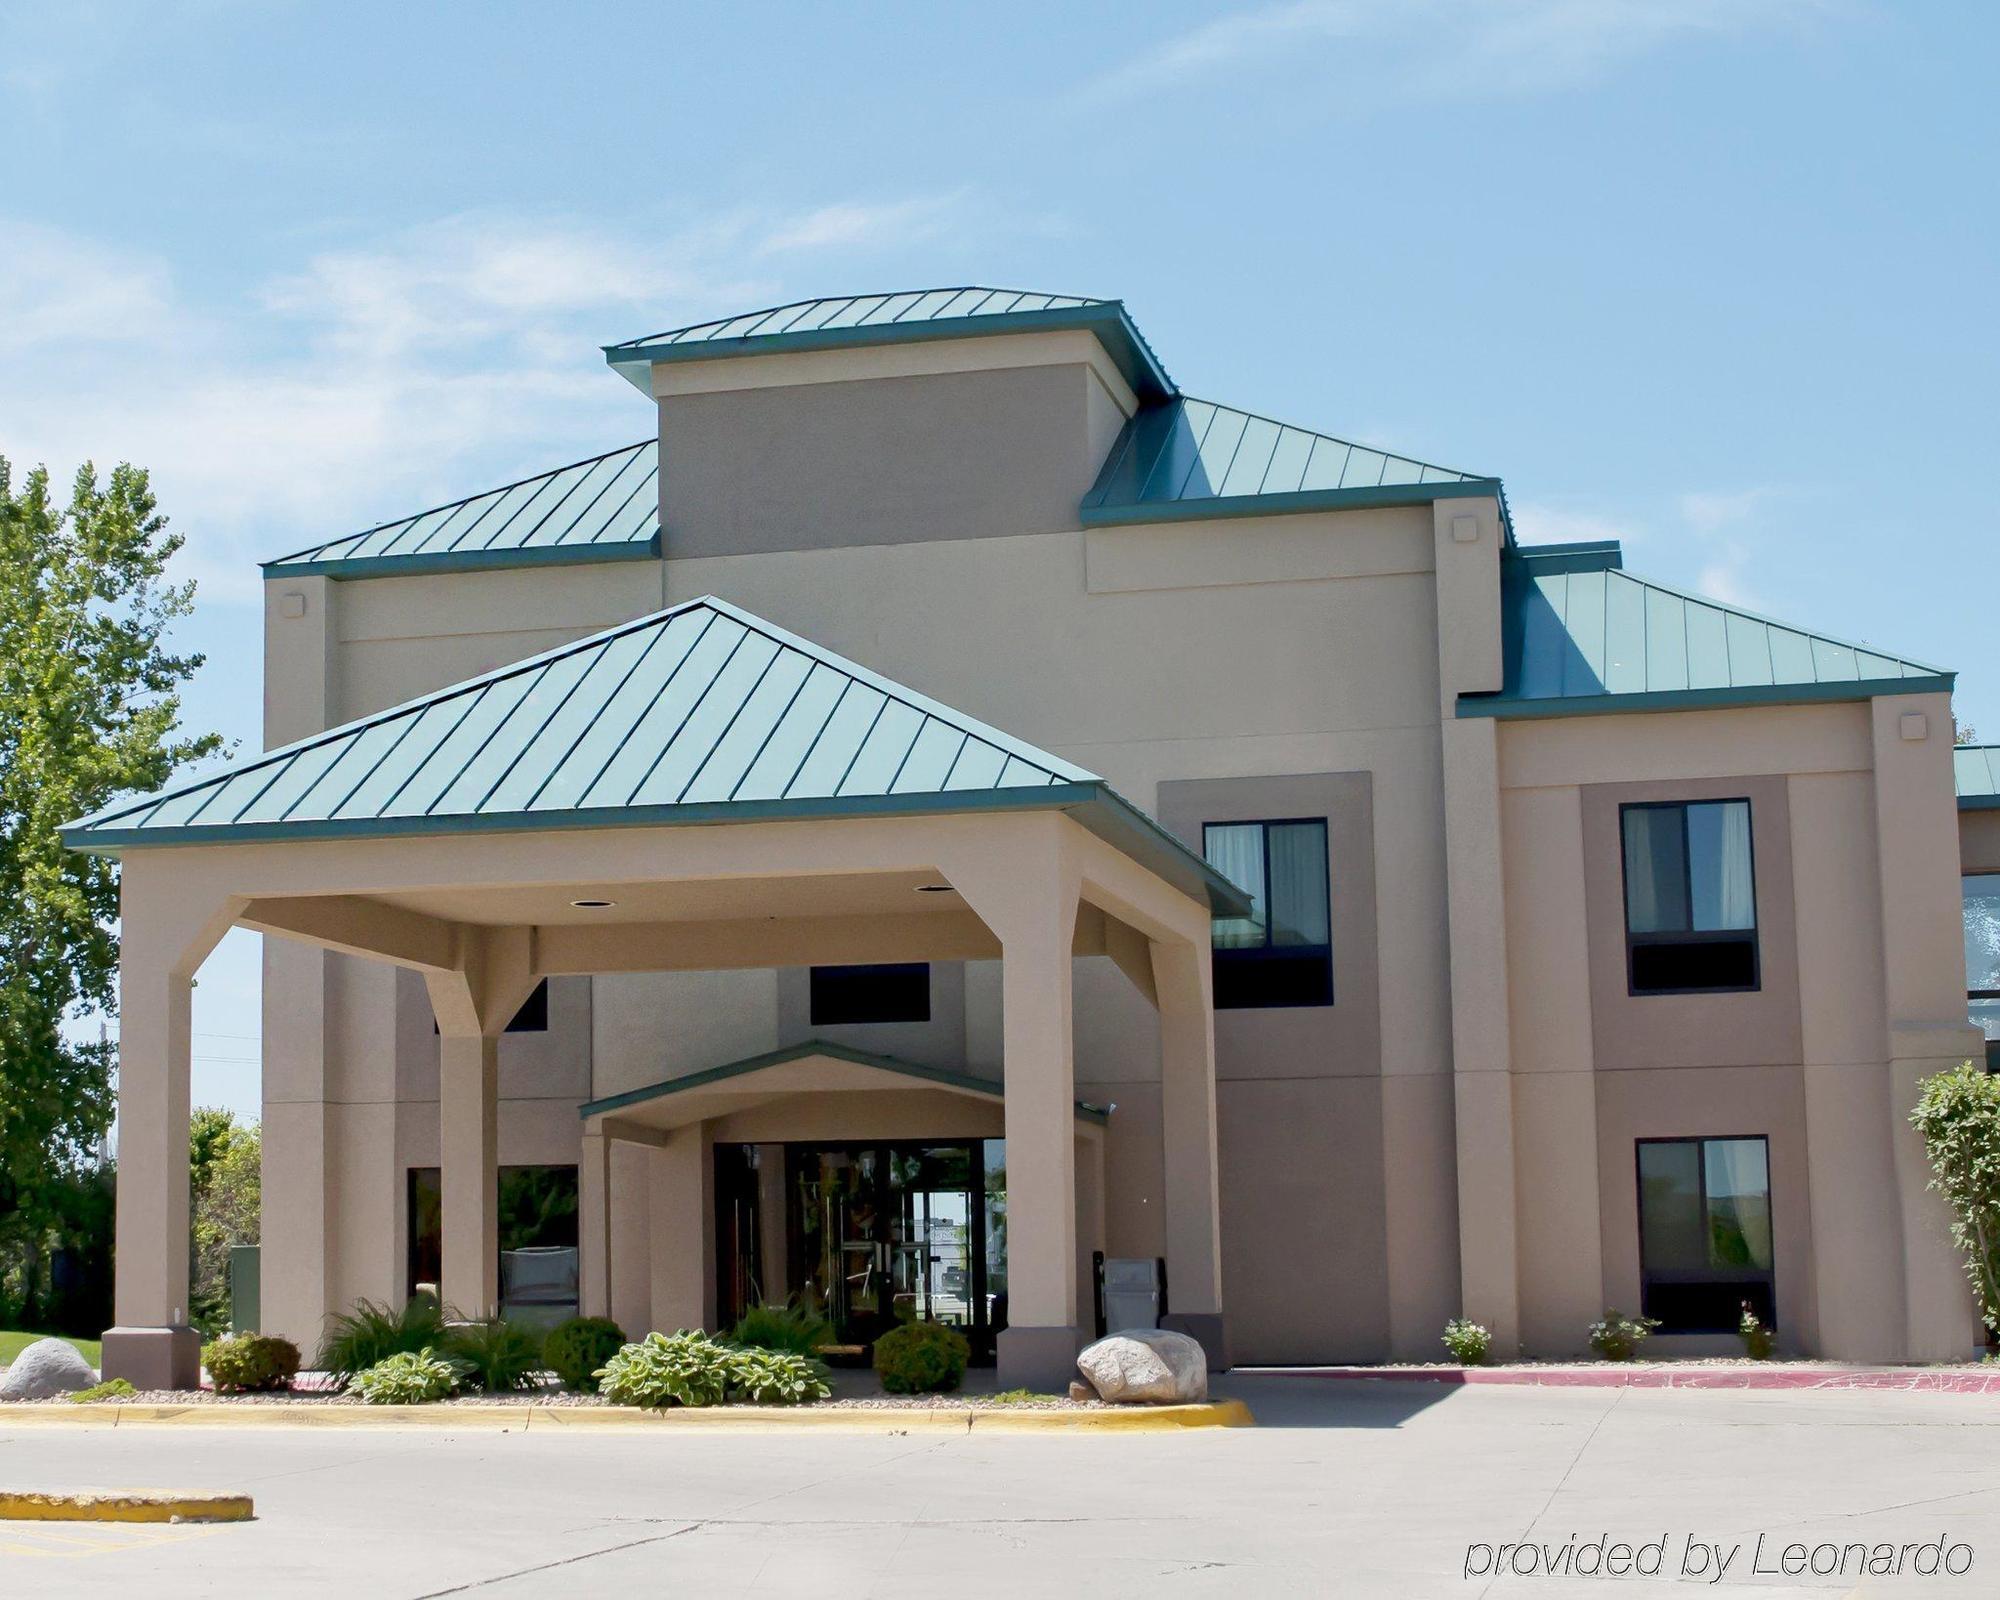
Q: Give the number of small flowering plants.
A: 3